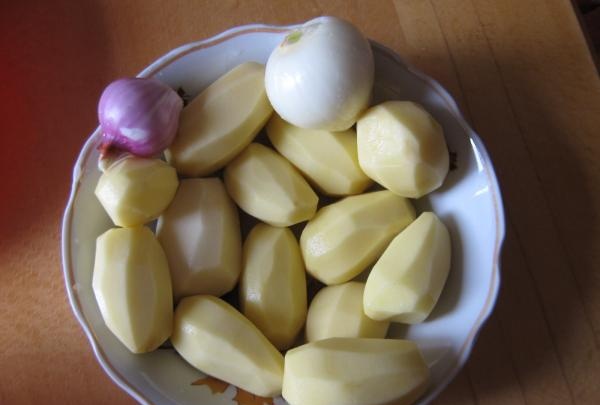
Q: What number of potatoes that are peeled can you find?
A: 13